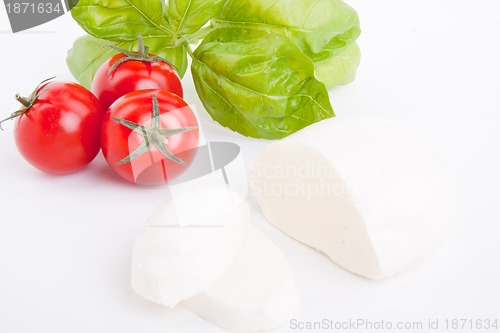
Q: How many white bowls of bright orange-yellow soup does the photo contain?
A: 0